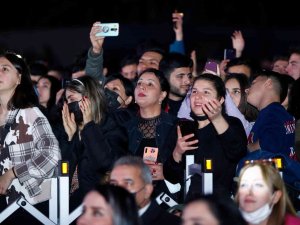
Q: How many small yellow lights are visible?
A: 3